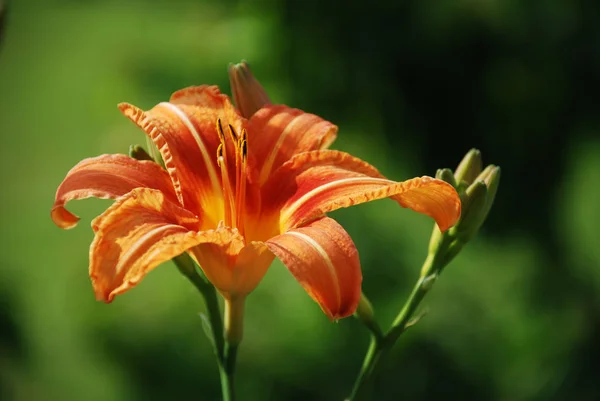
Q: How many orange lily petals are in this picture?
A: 6